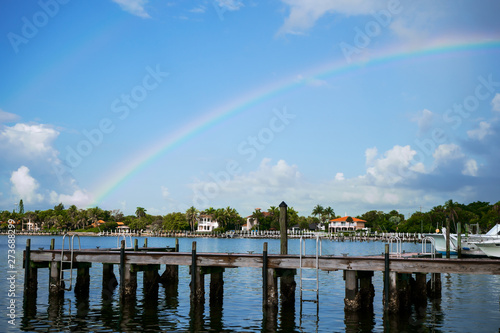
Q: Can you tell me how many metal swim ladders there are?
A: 5